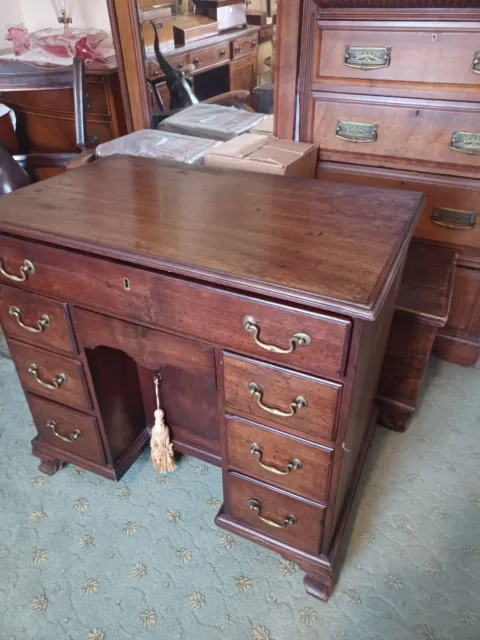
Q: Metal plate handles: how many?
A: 5